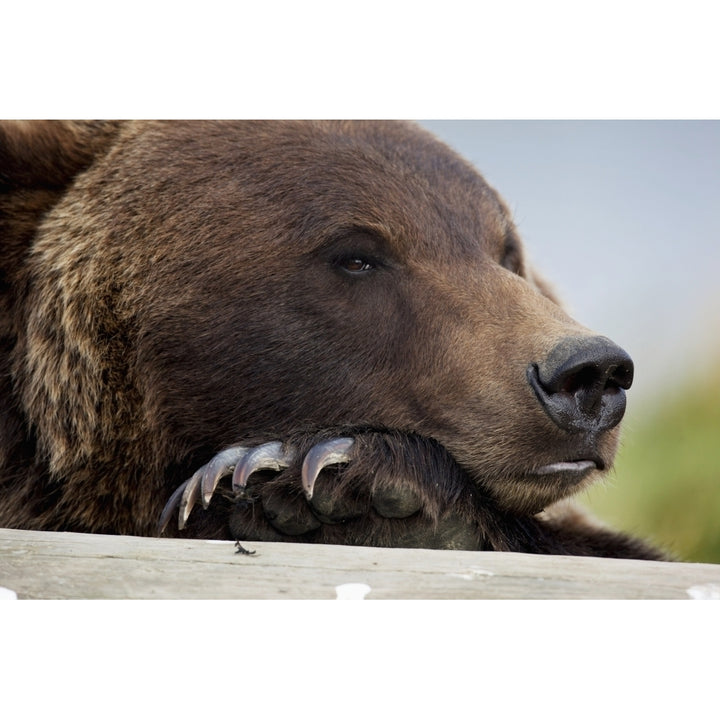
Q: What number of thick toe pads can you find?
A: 4